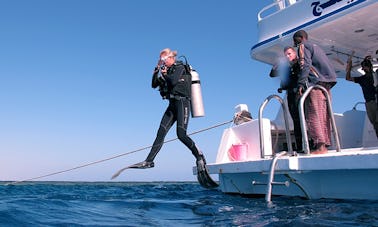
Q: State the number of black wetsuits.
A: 2